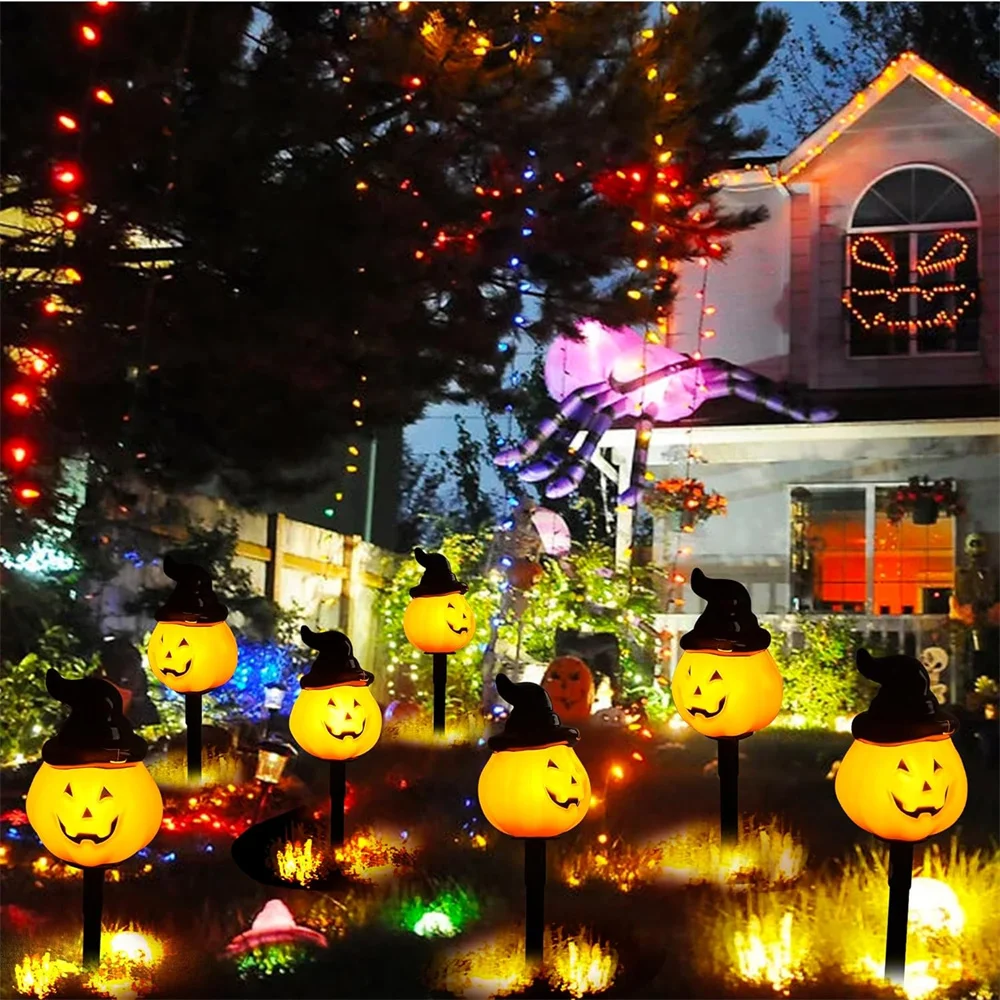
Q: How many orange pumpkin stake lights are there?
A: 7